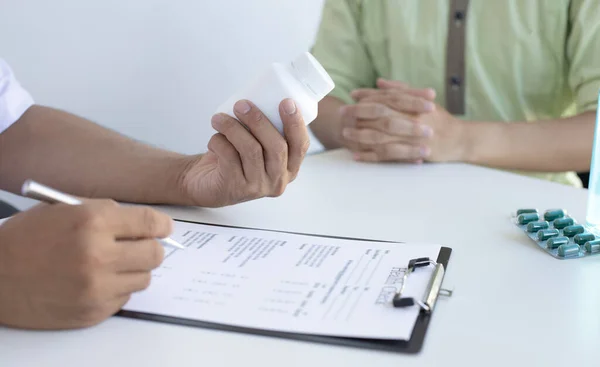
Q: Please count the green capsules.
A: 11